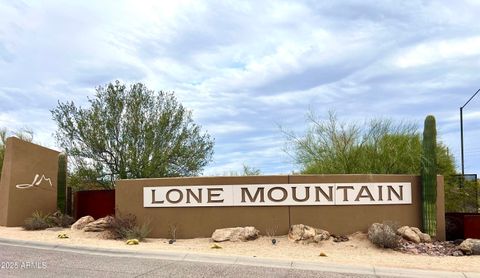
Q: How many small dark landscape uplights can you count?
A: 2